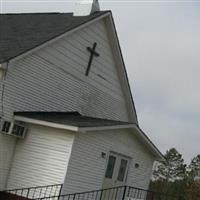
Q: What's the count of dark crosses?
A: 1